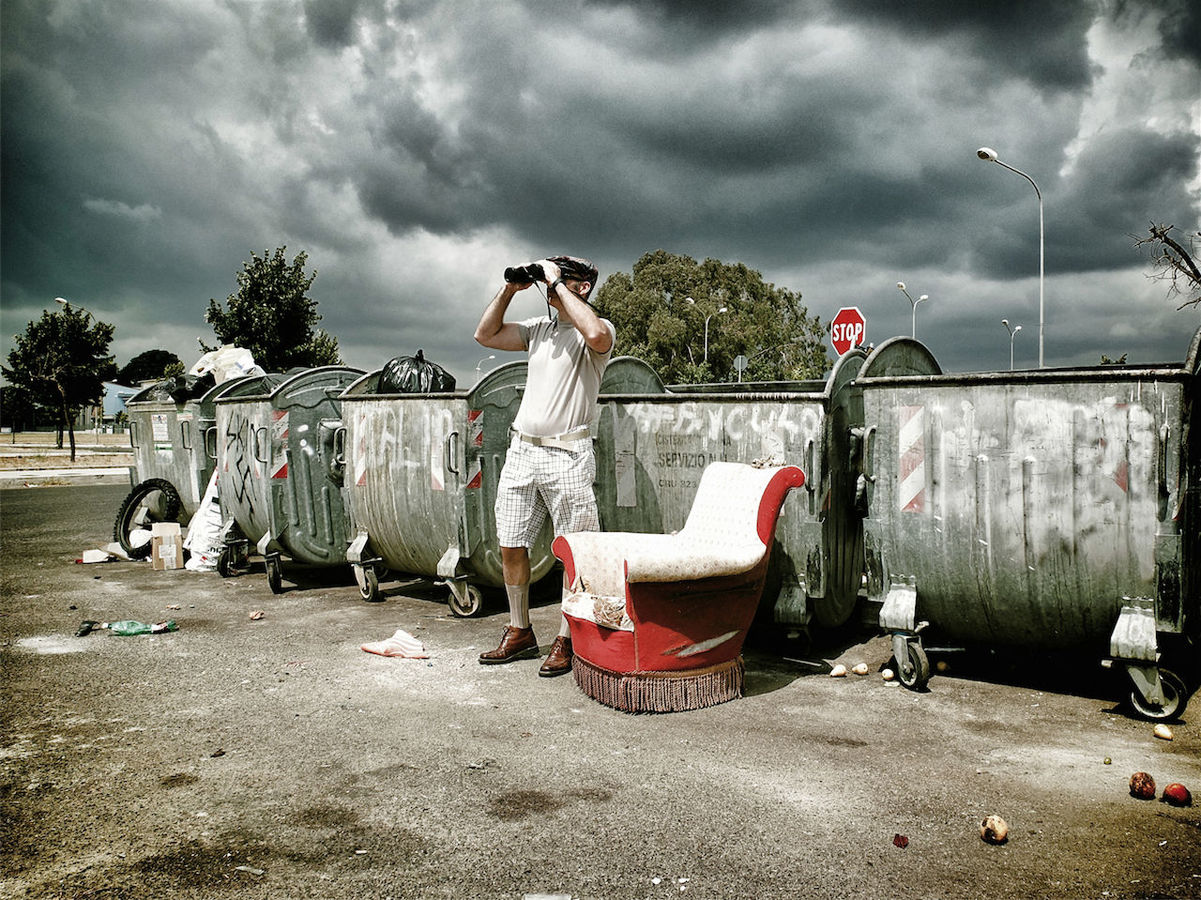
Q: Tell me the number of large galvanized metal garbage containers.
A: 5